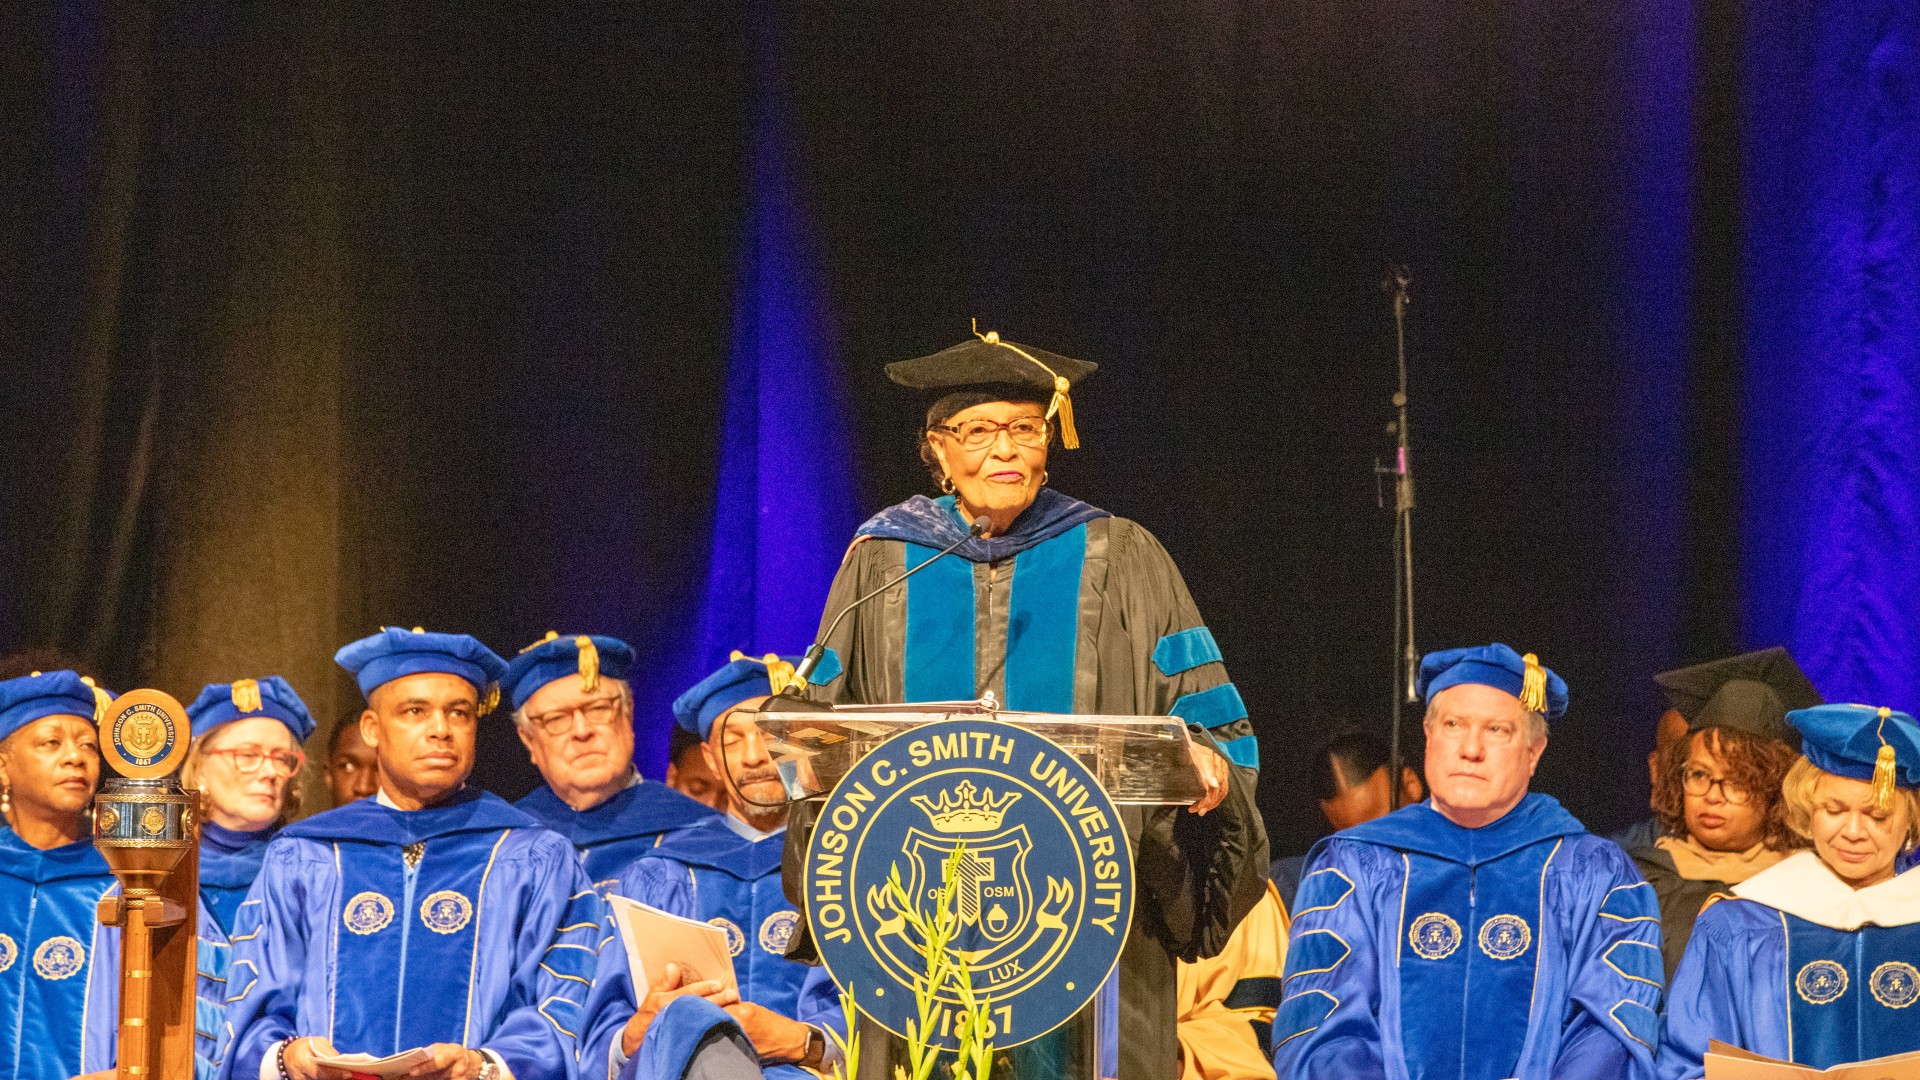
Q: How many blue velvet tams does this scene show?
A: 7